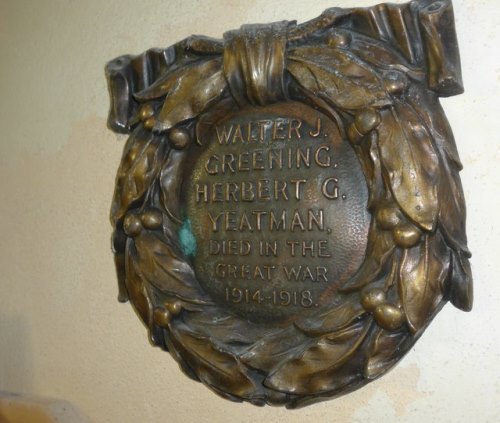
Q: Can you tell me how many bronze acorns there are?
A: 14